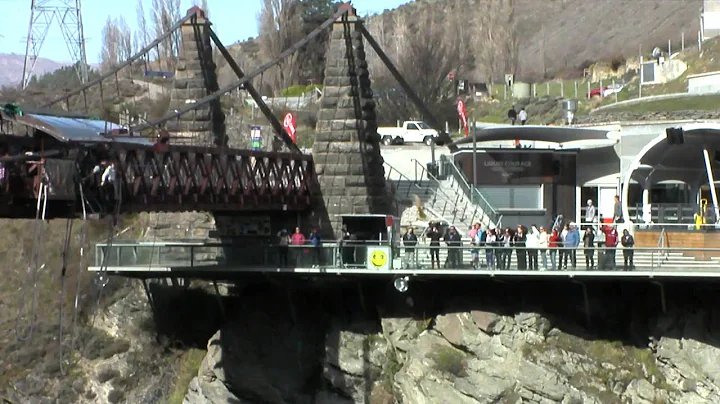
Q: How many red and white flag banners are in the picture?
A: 2